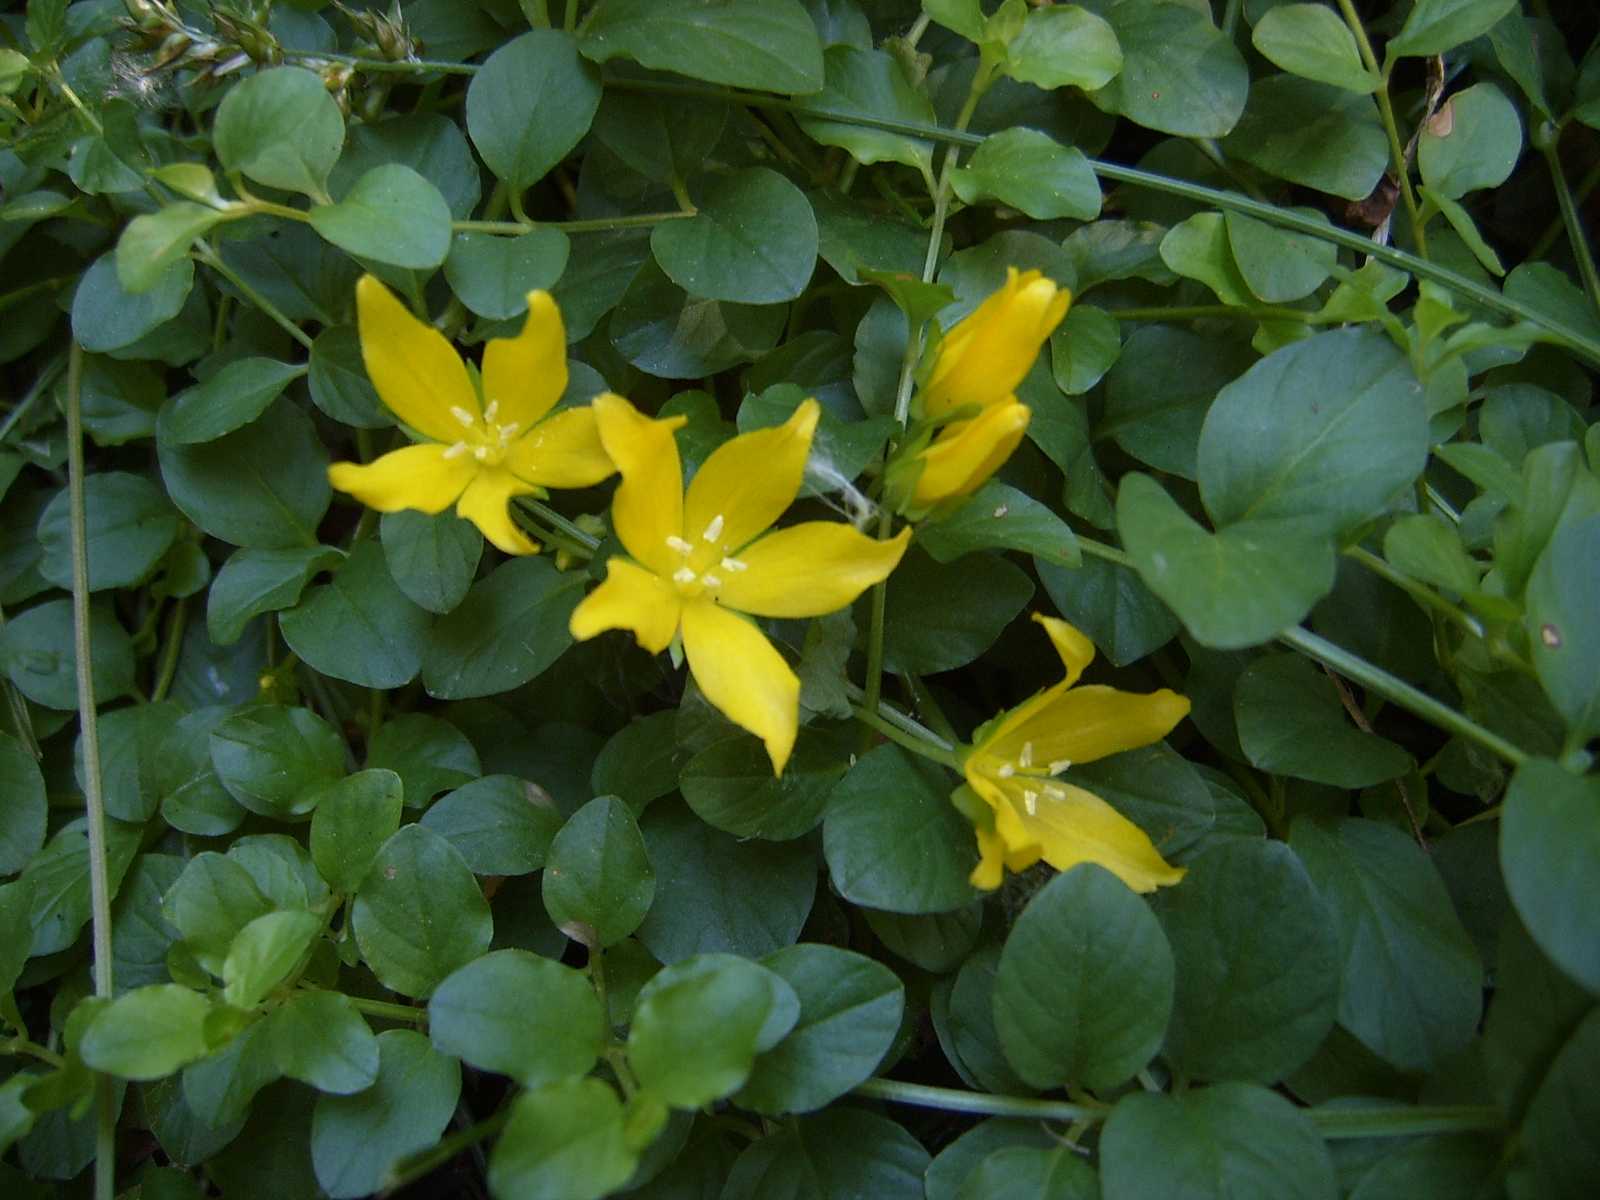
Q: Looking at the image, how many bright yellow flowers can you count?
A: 5